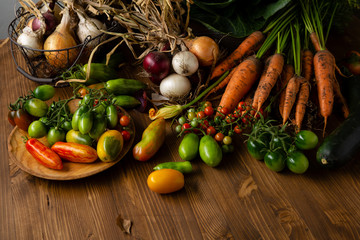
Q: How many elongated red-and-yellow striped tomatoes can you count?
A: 2